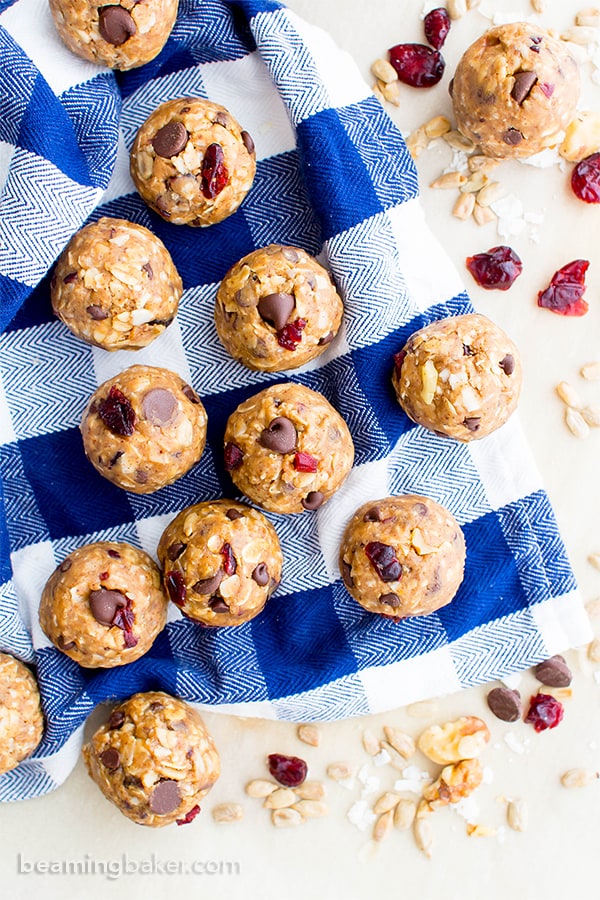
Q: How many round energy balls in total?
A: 13